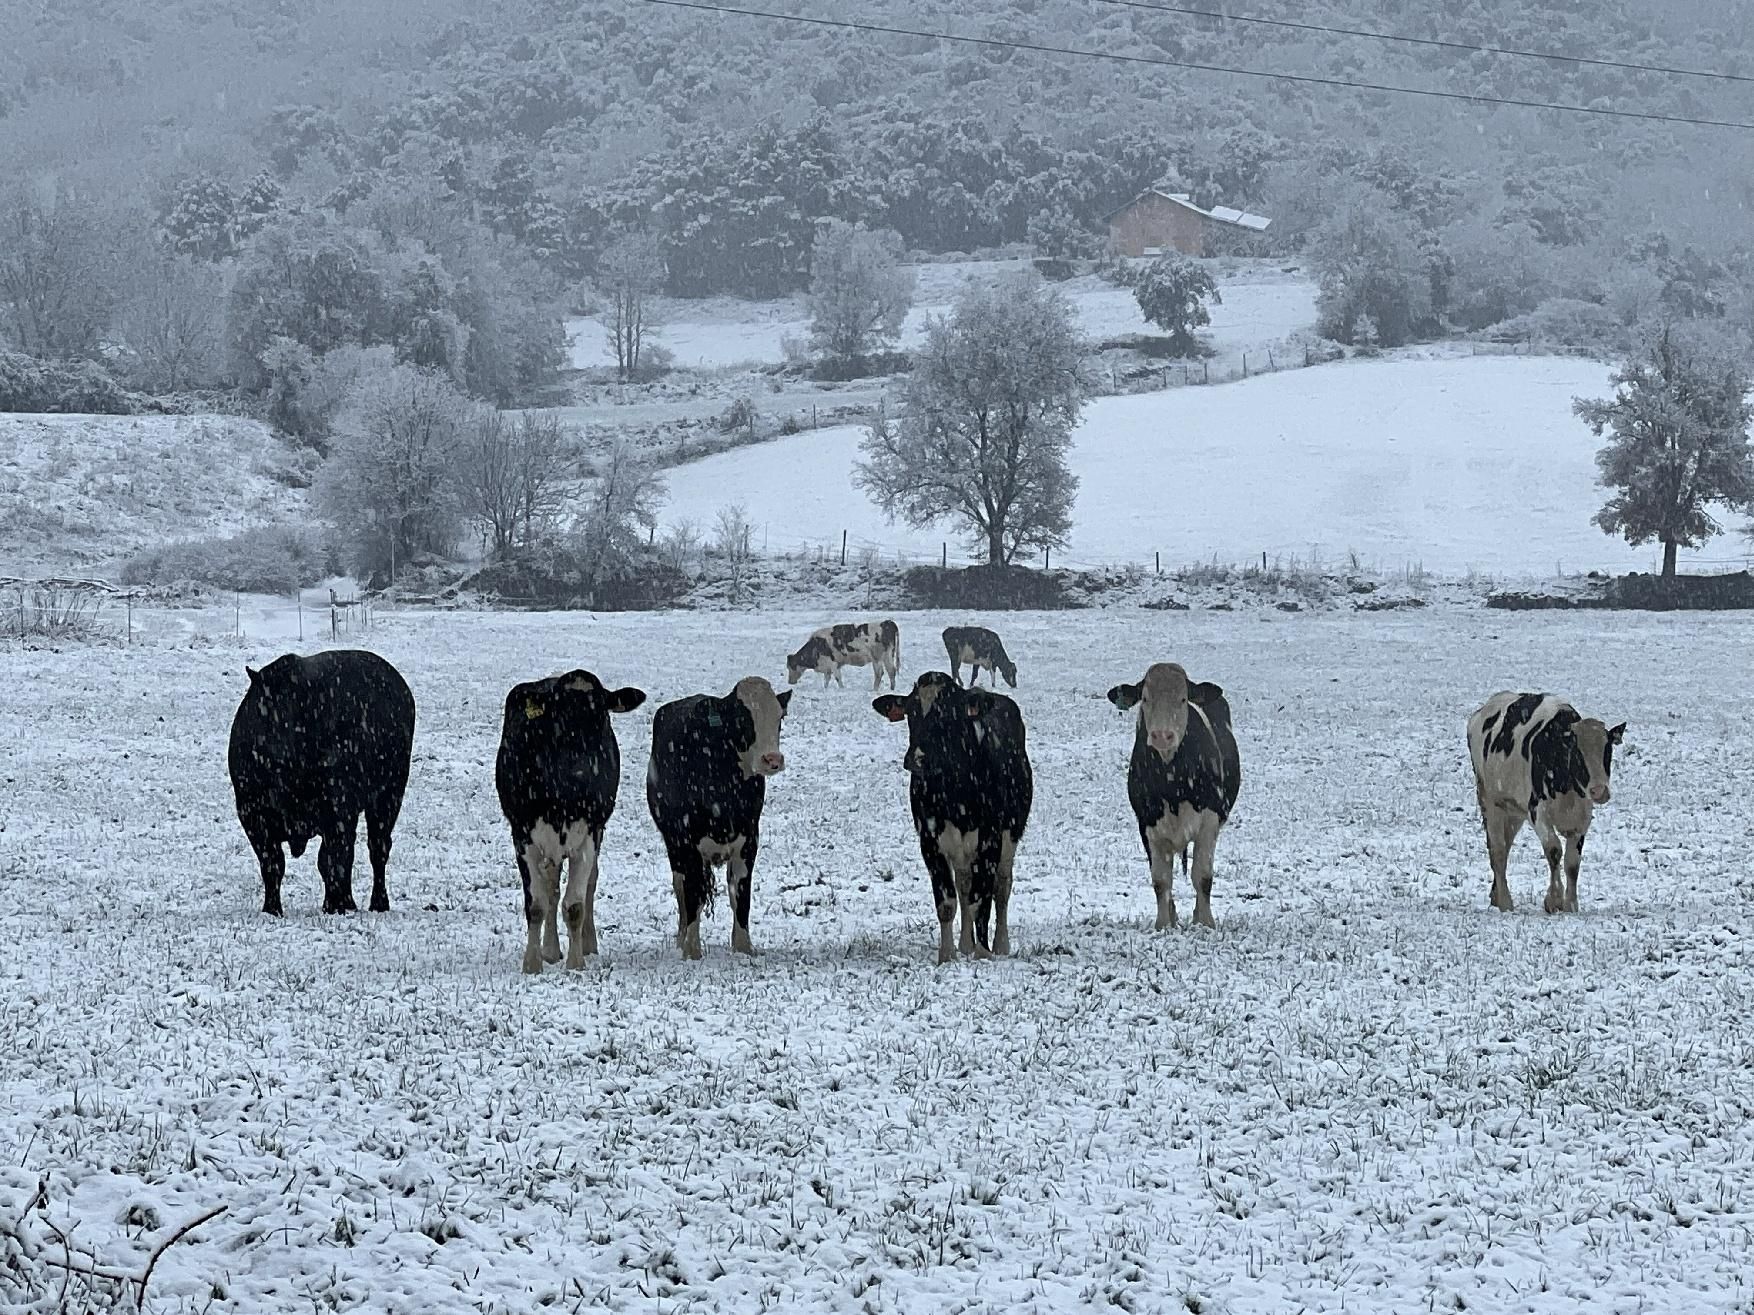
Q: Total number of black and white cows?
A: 7